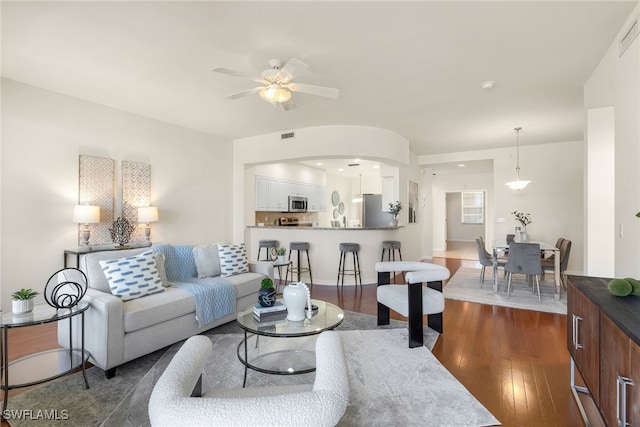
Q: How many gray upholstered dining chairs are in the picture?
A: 6